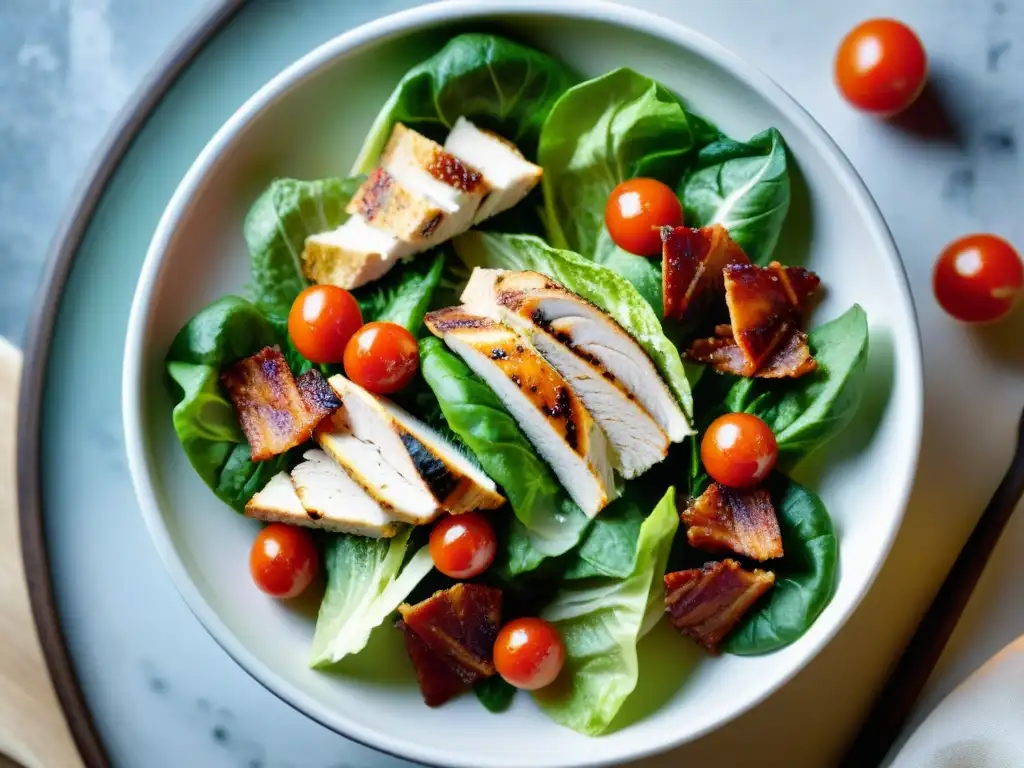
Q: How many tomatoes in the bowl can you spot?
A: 7